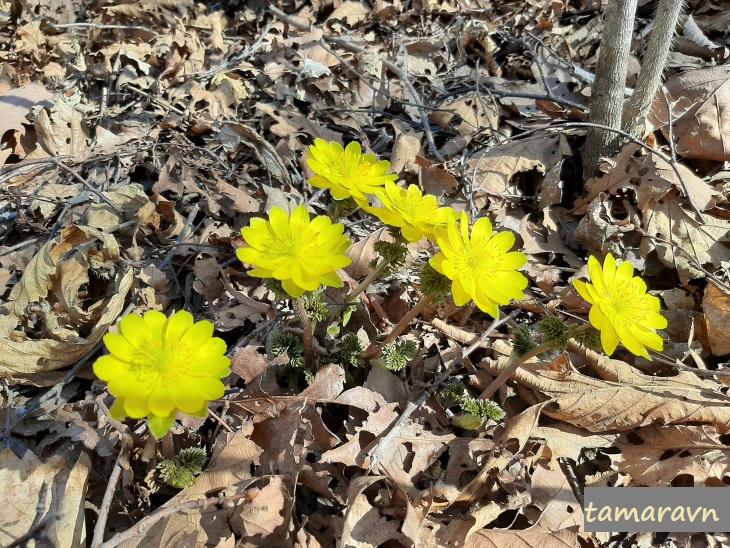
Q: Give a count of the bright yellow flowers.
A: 6